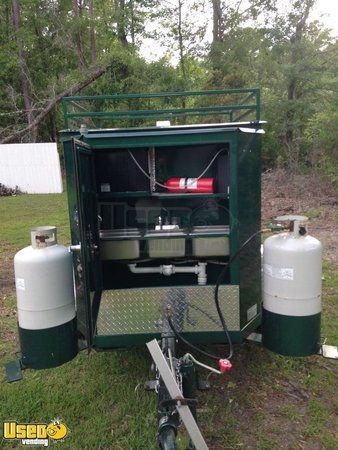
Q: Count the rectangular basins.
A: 3